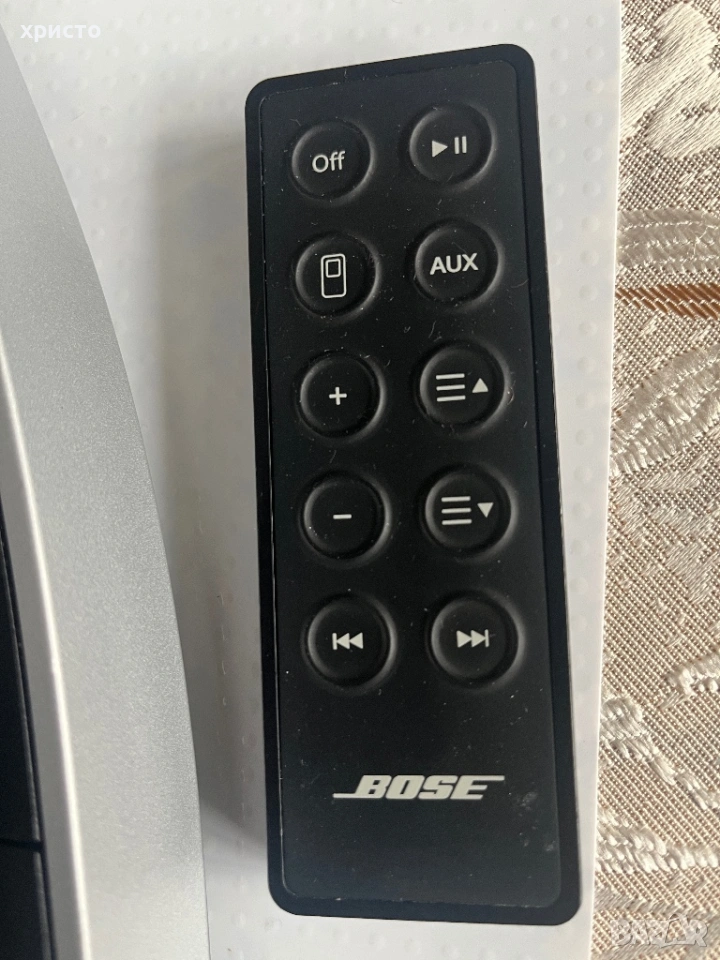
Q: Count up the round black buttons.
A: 10